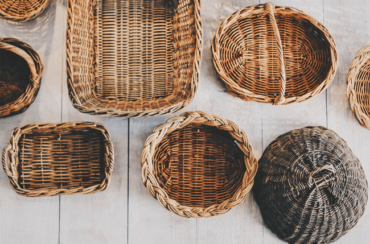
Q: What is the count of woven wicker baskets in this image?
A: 8